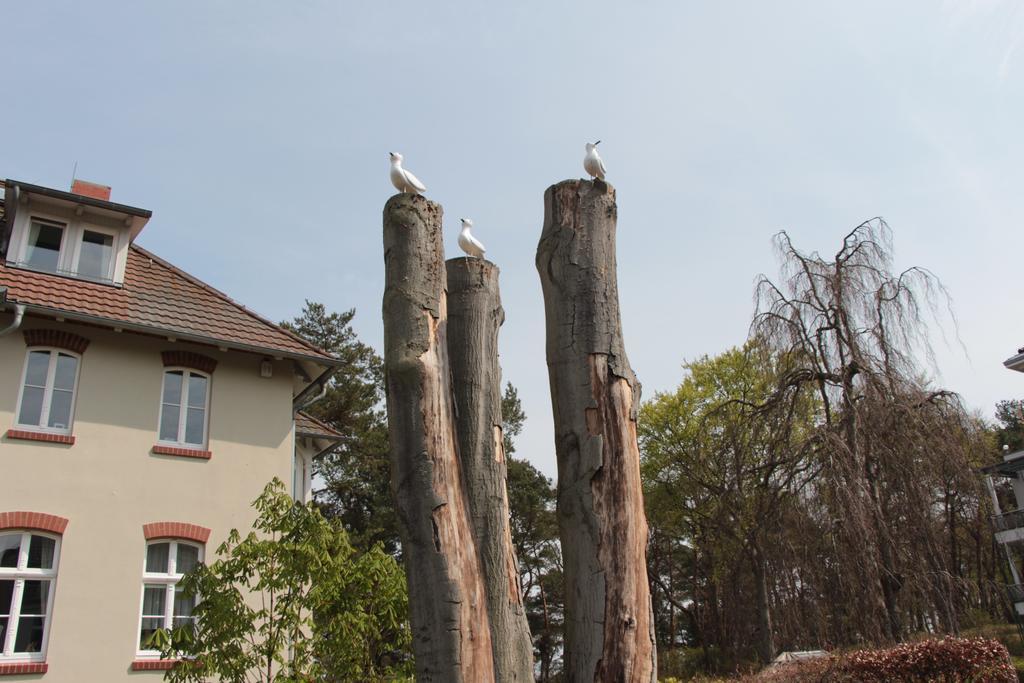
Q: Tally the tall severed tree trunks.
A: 3